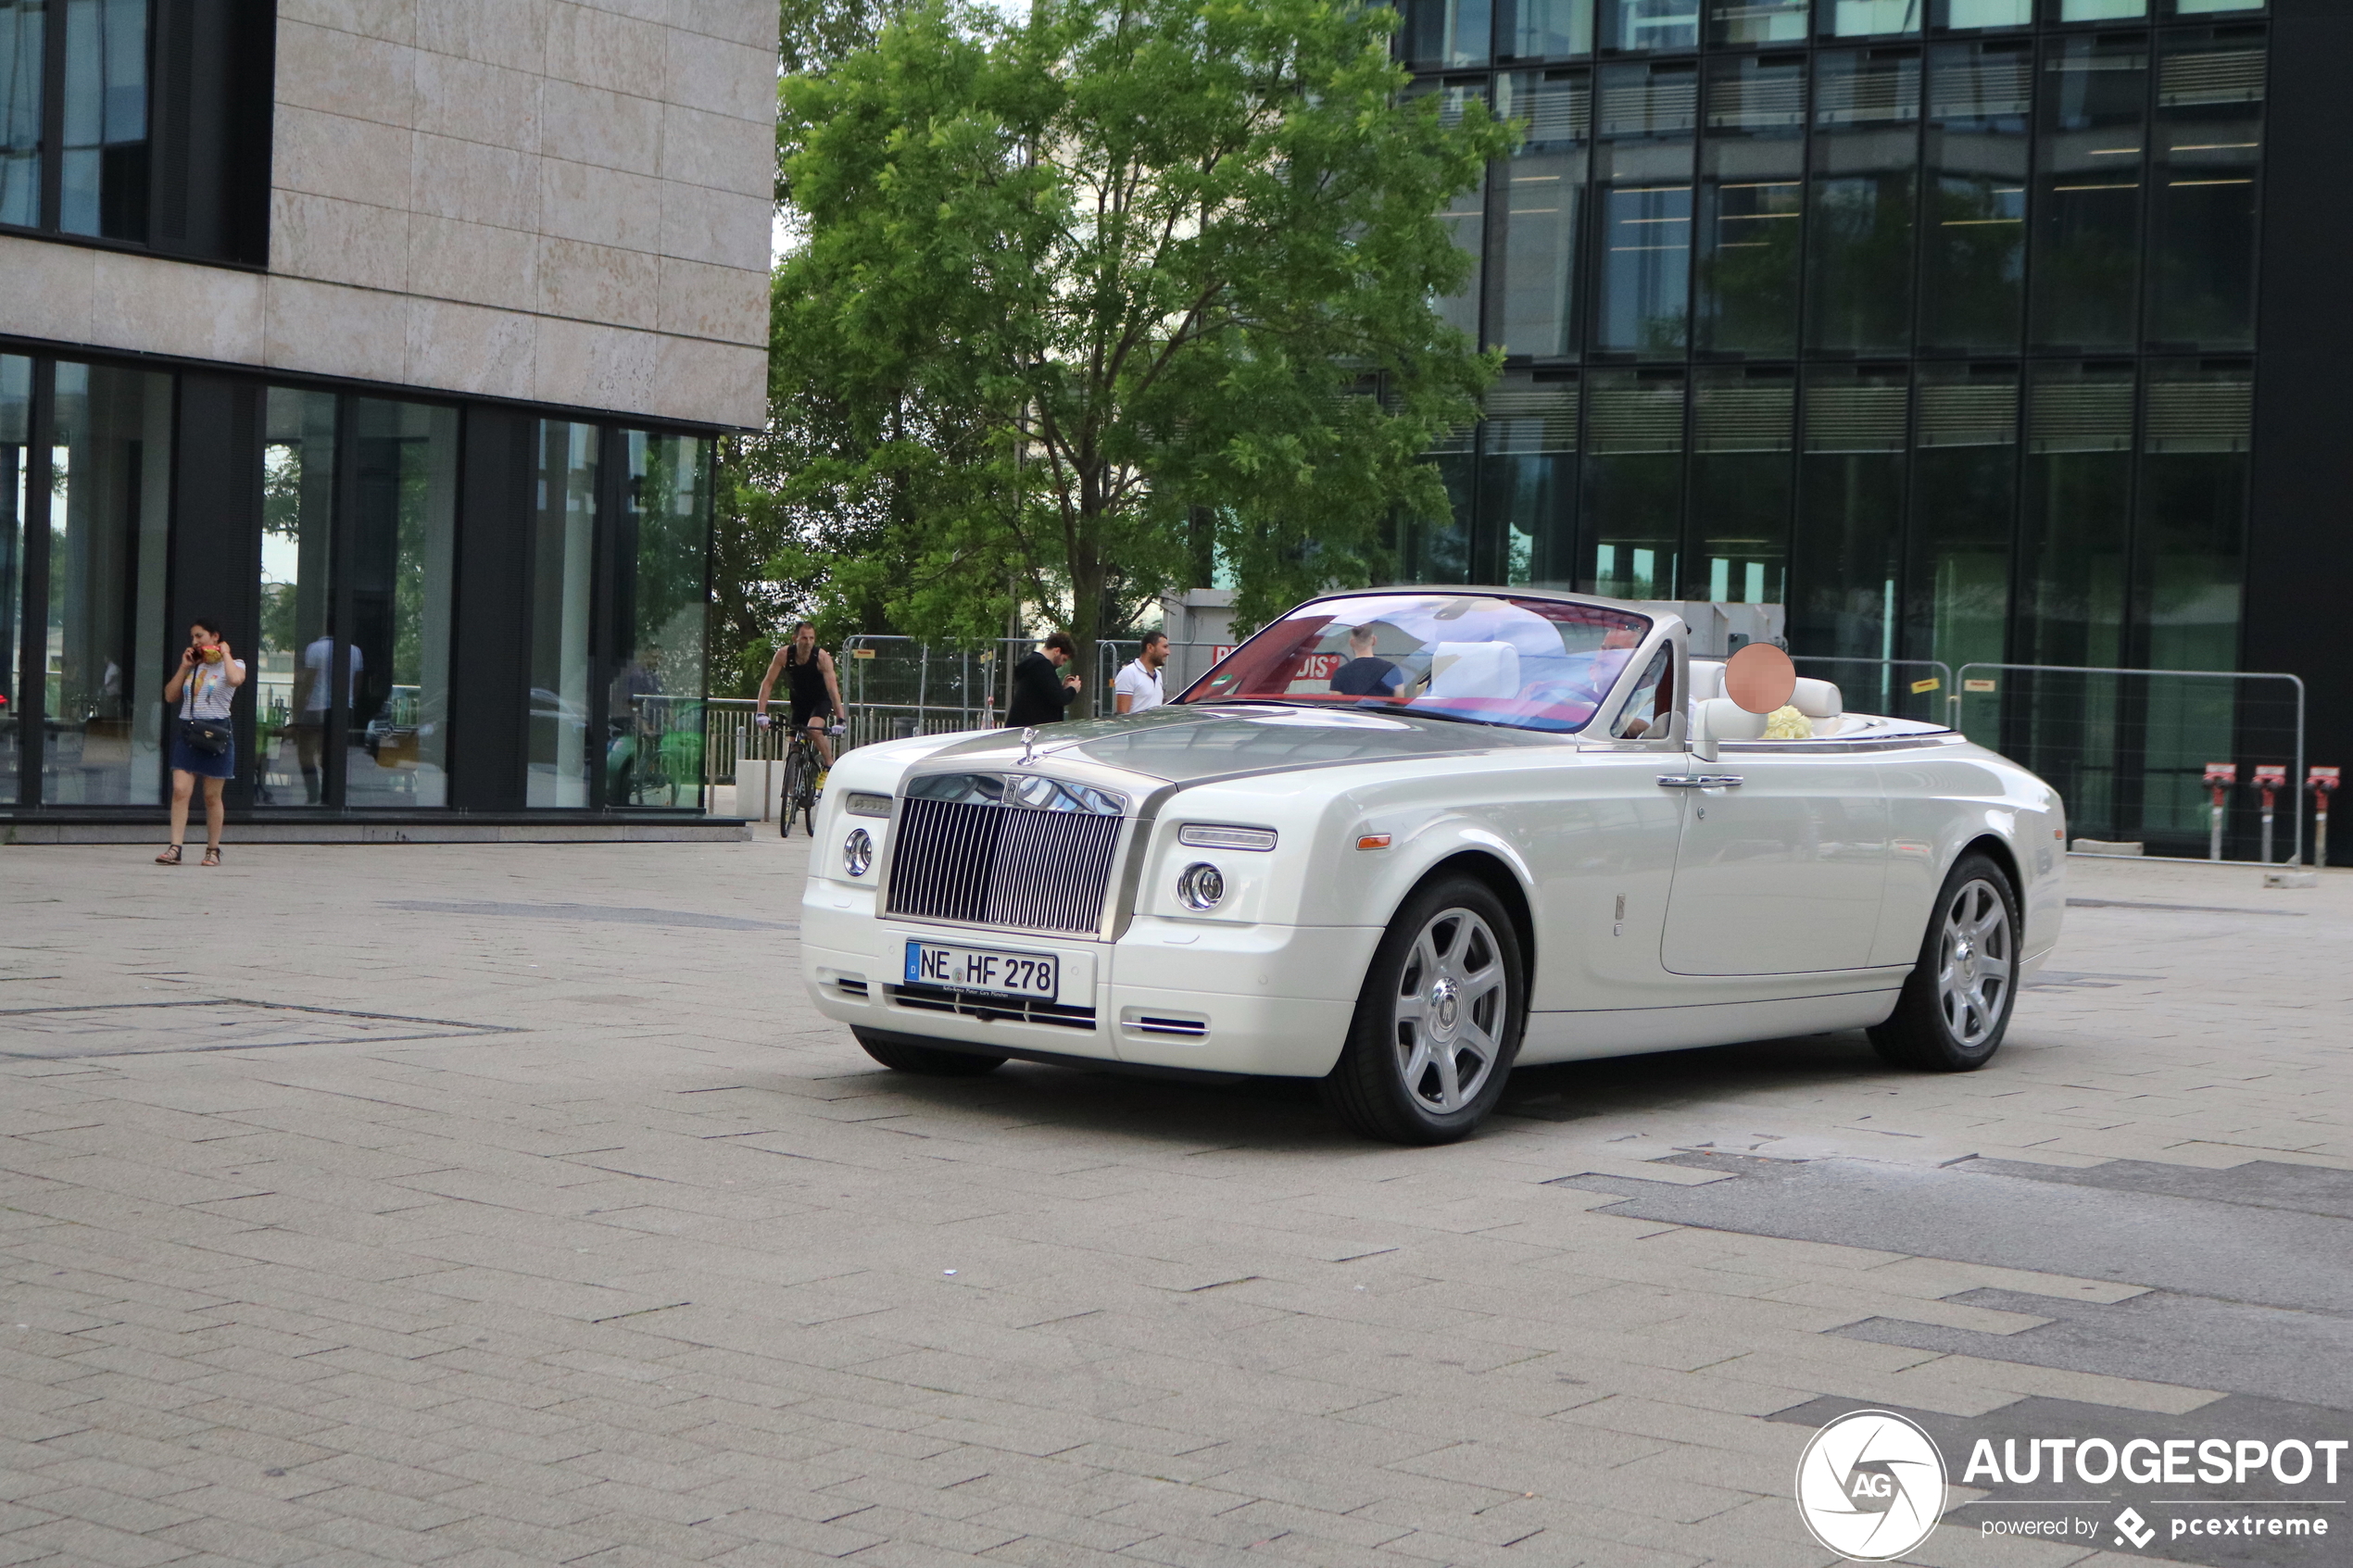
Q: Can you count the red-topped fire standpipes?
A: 3